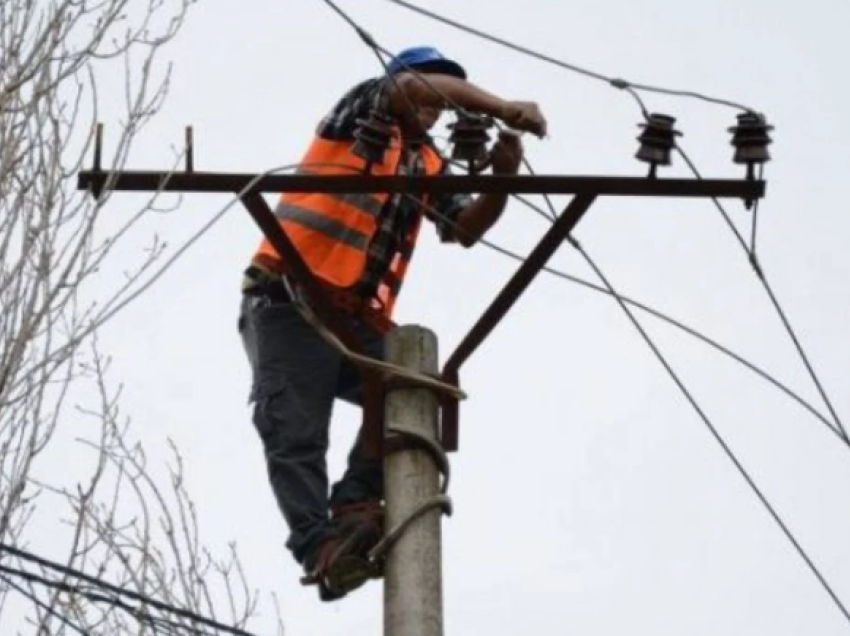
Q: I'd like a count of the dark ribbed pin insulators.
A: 4